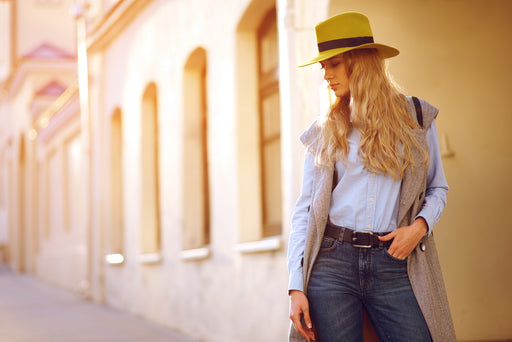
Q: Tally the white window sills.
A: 4